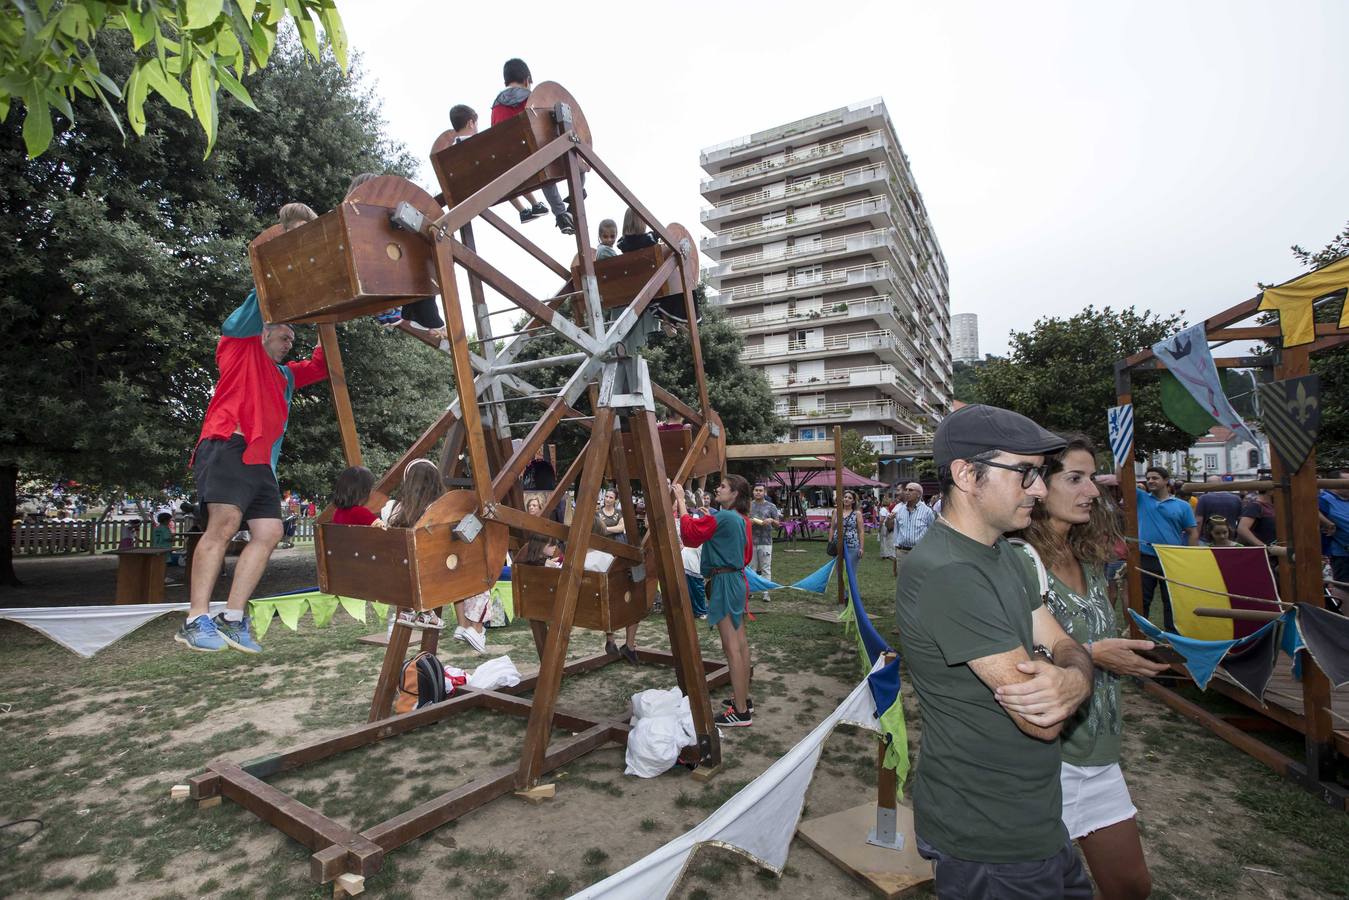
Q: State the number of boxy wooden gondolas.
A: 6